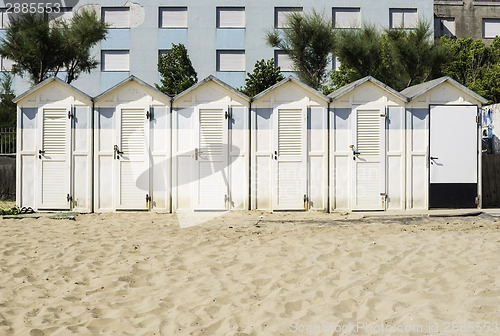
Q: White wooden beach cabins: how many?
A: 6